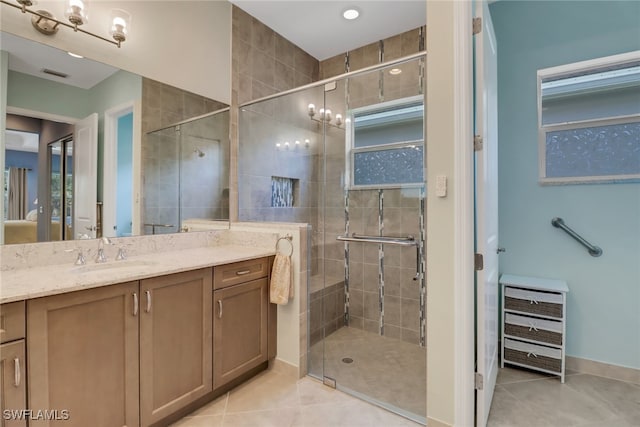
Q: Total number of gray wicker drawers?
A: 3